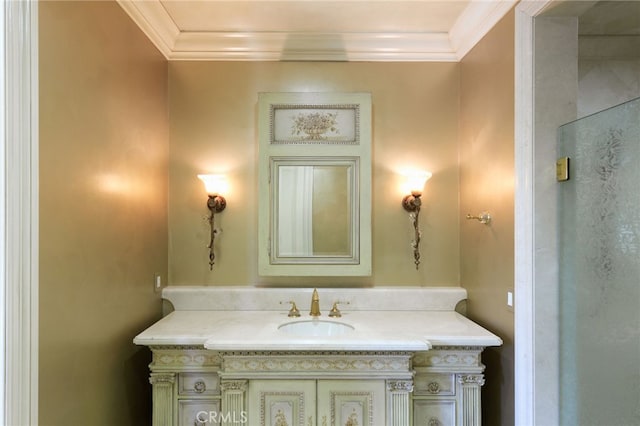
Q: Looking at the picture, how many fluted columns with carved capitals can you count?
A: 4